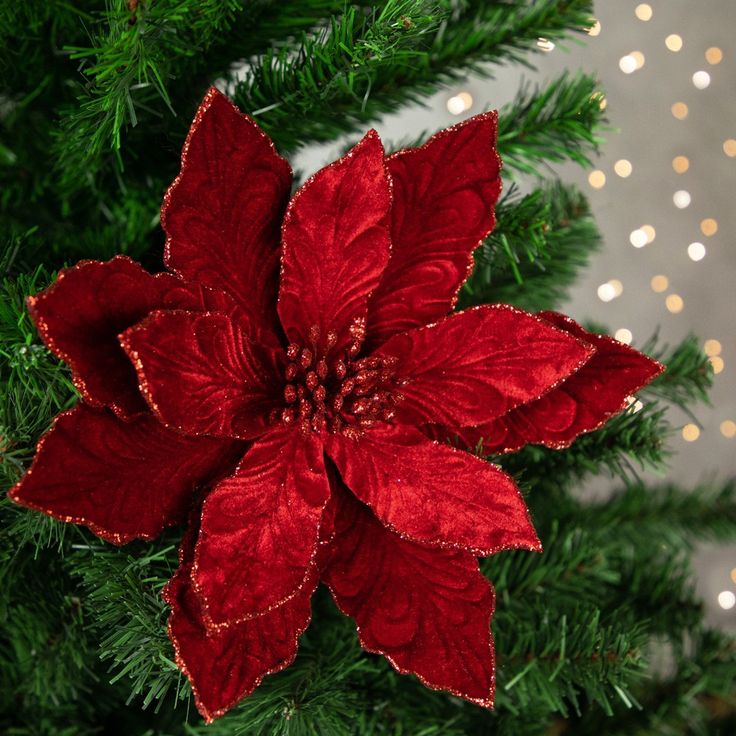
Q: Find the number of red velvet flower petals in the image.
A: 12